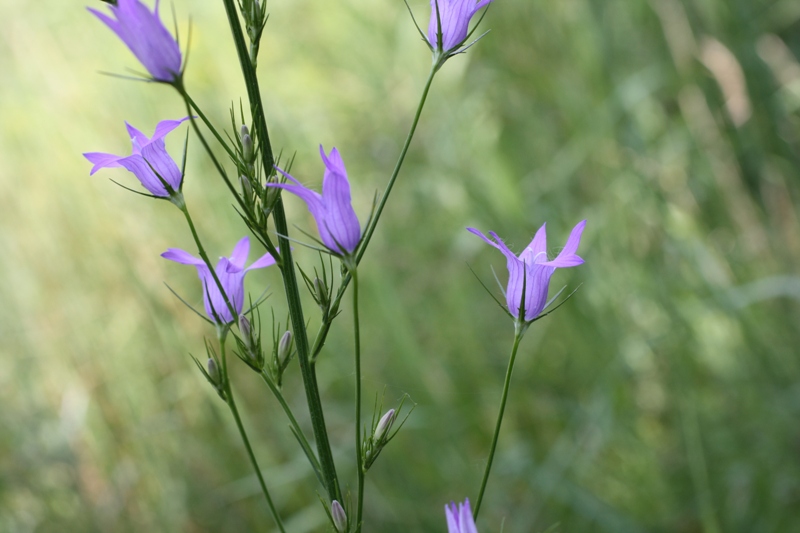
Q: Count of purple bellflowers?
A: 7